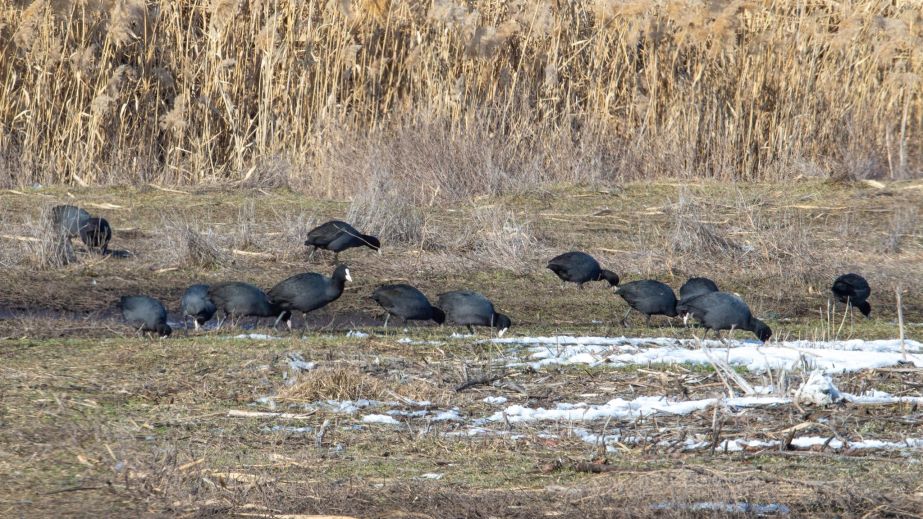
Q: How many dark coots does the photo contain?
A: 14